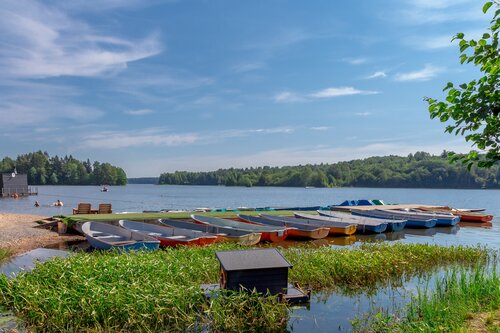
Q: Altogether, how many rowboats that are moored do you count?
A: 11